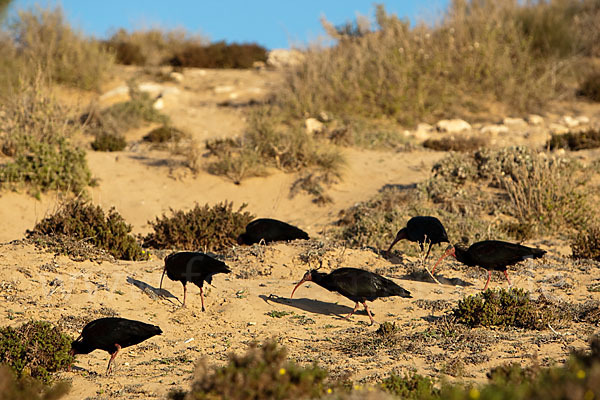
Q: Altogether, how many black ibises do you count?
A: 6